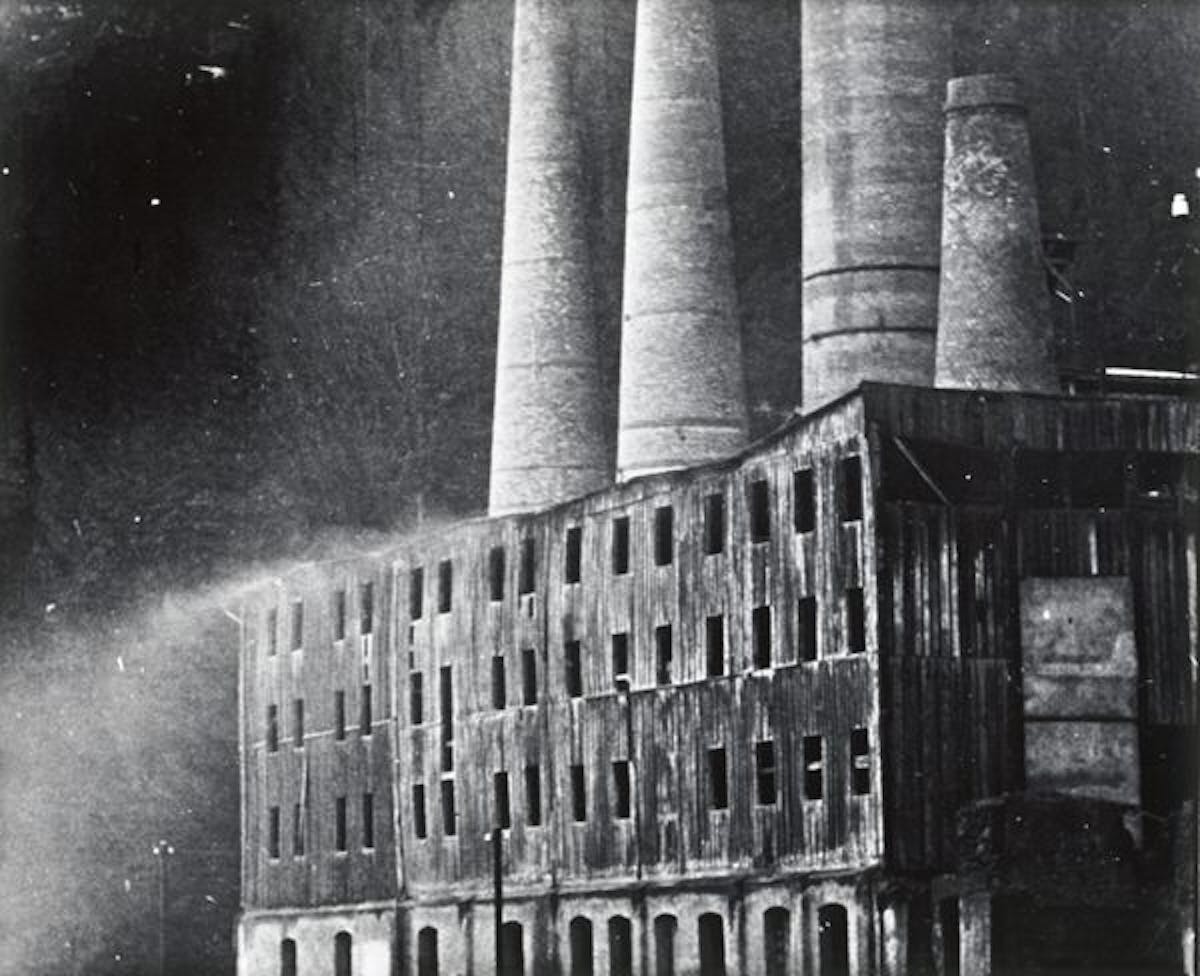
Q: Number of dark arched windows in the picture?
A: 10